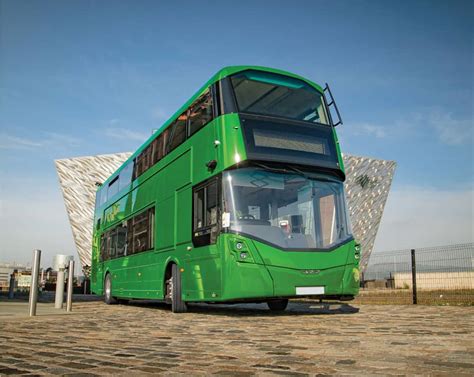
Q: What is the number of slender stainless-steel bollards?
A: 2